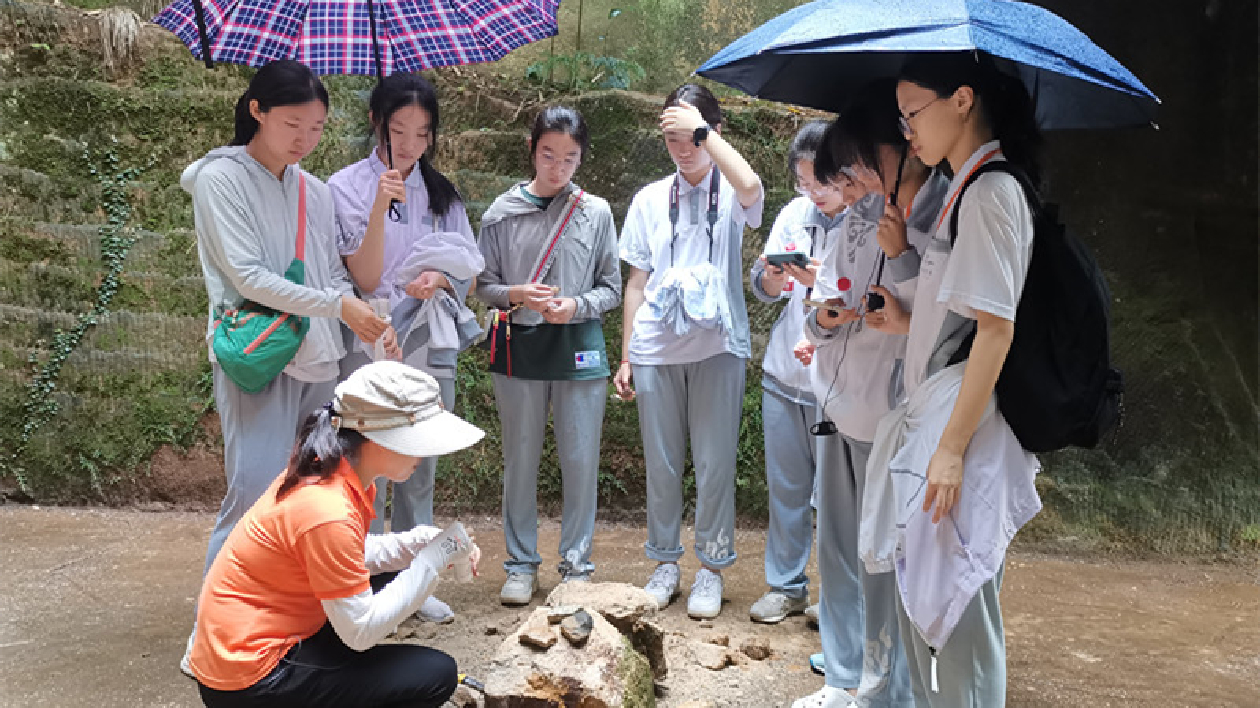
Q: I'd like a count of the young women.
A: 9